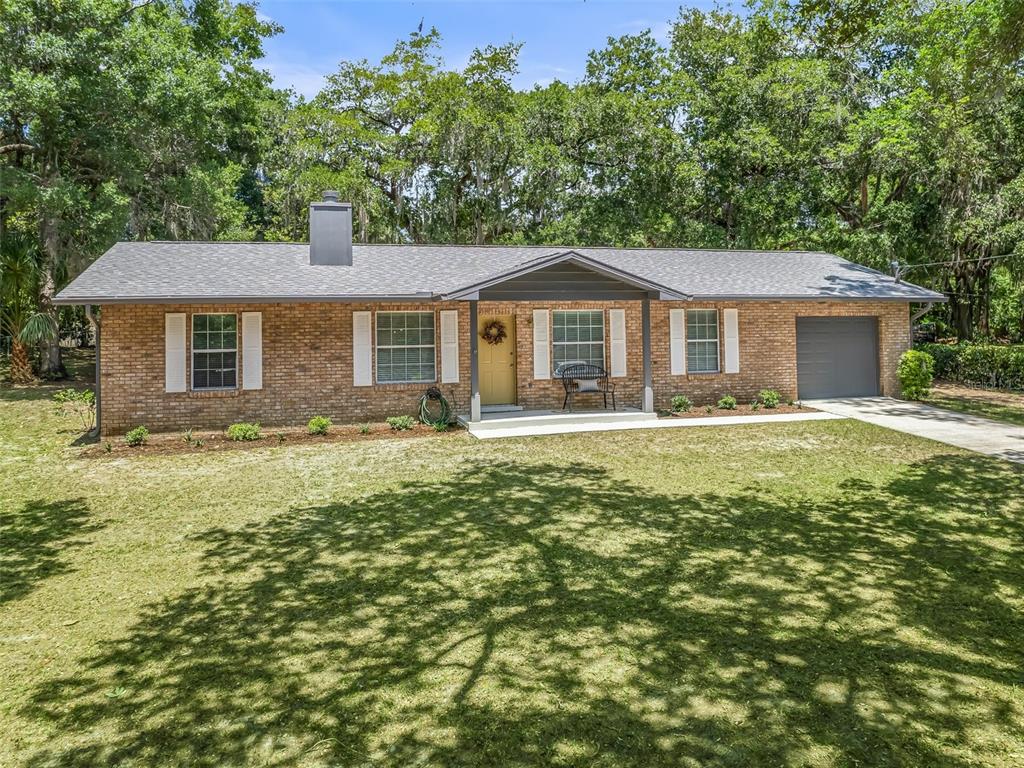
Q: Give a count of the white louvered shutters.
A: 8